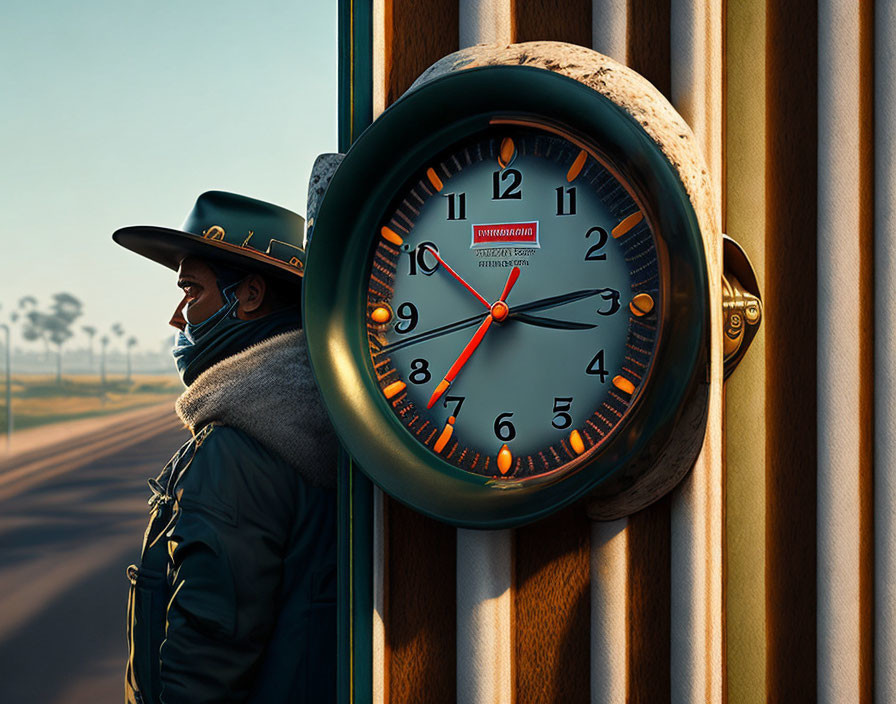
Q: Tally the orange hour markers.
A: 12